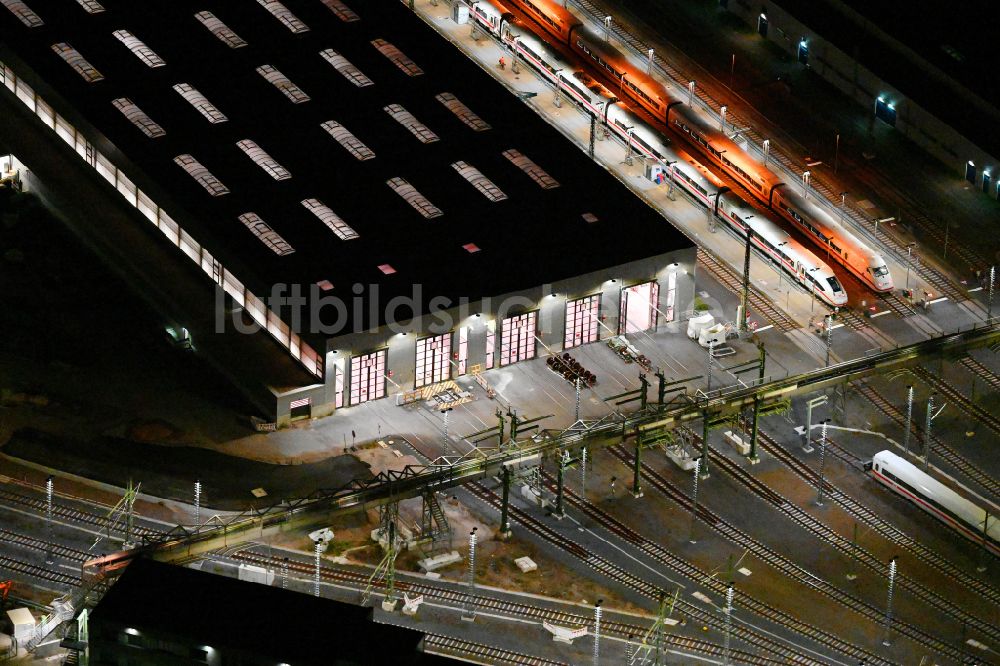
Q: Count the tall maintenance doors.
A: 5